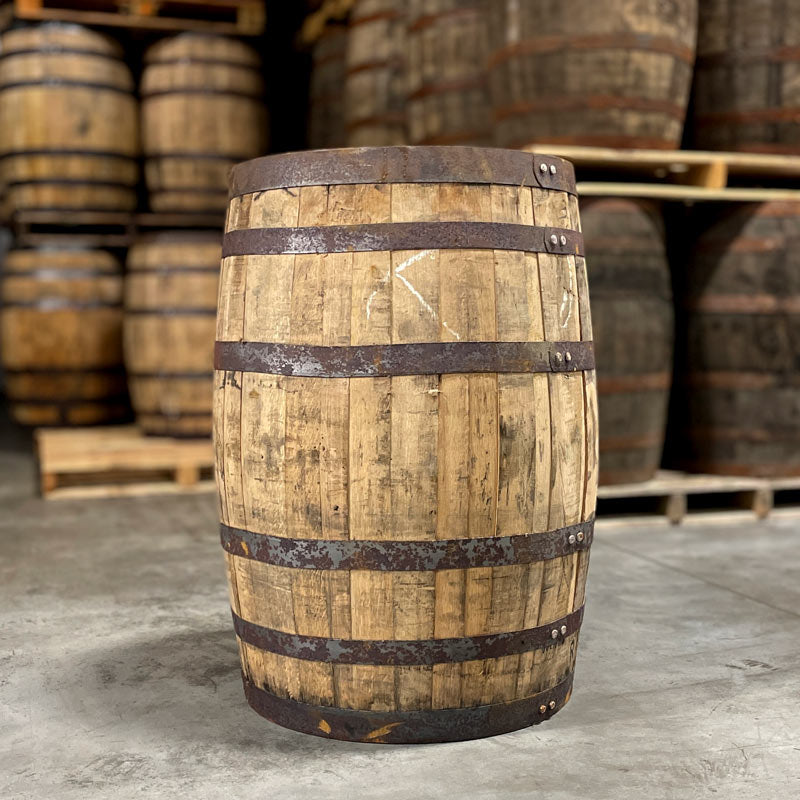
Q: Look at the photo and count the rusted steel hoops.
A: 6